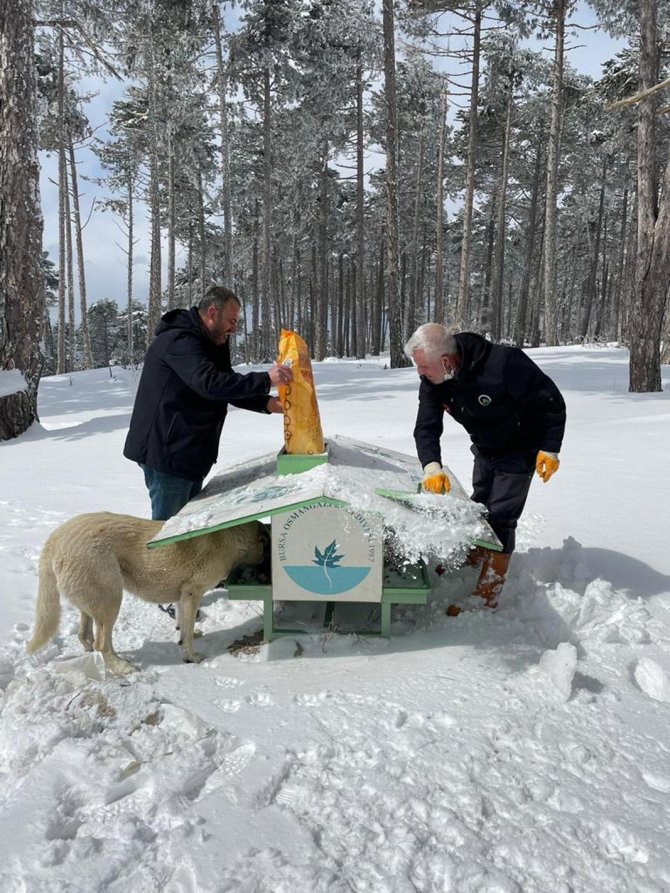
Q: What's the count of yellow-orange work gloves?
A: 2